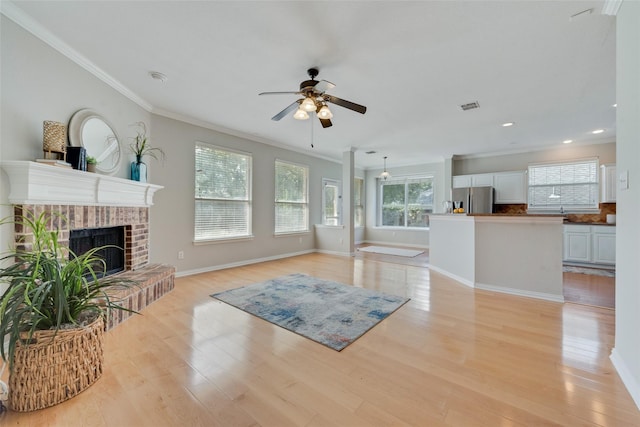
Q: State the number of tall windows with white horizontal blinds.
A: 2